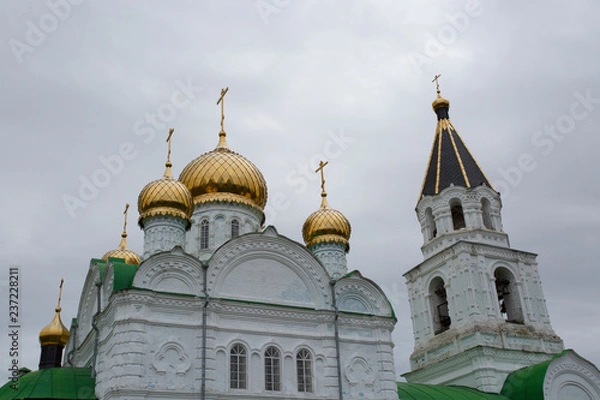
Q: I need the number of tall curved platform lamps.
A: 0